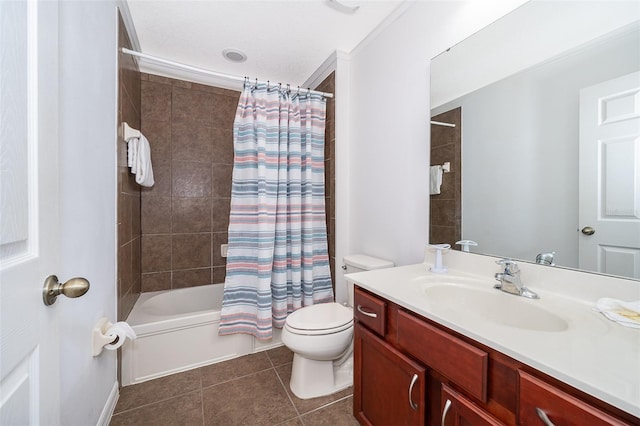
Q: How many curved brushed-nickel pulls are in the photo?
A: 4